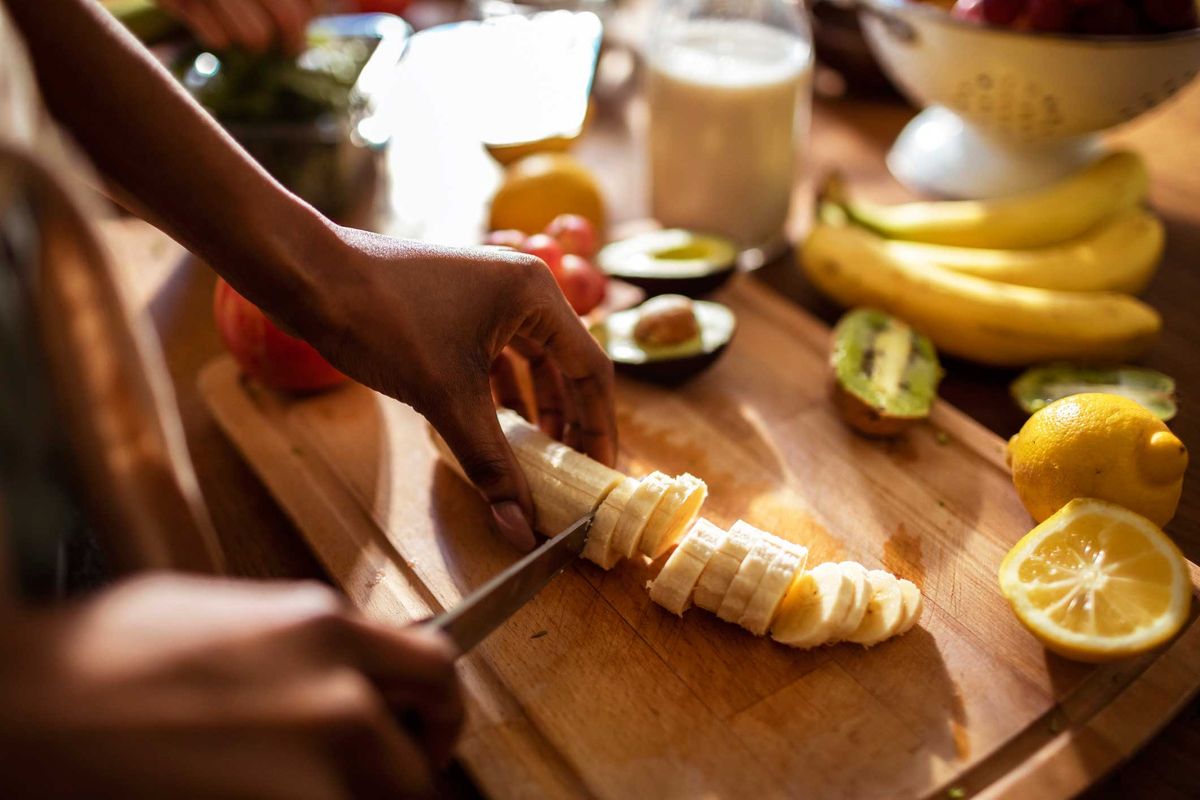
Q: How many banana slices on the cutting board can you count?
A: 11